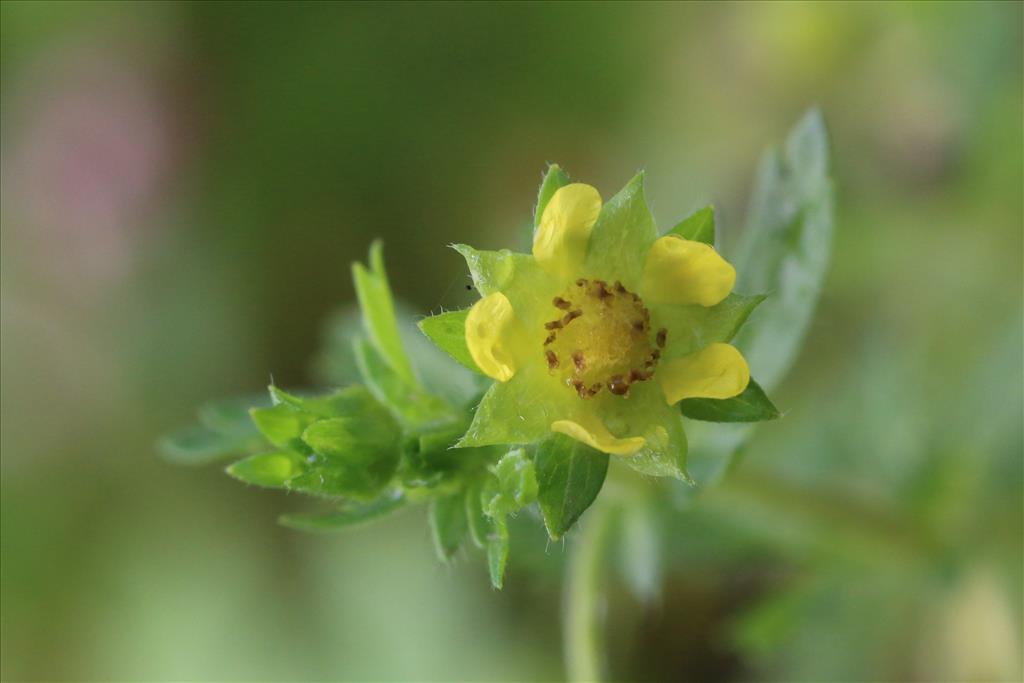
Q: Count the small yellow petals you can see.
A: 5